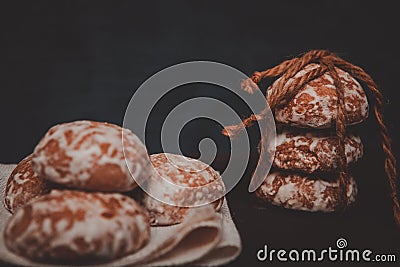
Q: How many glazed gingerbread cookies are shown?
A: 7